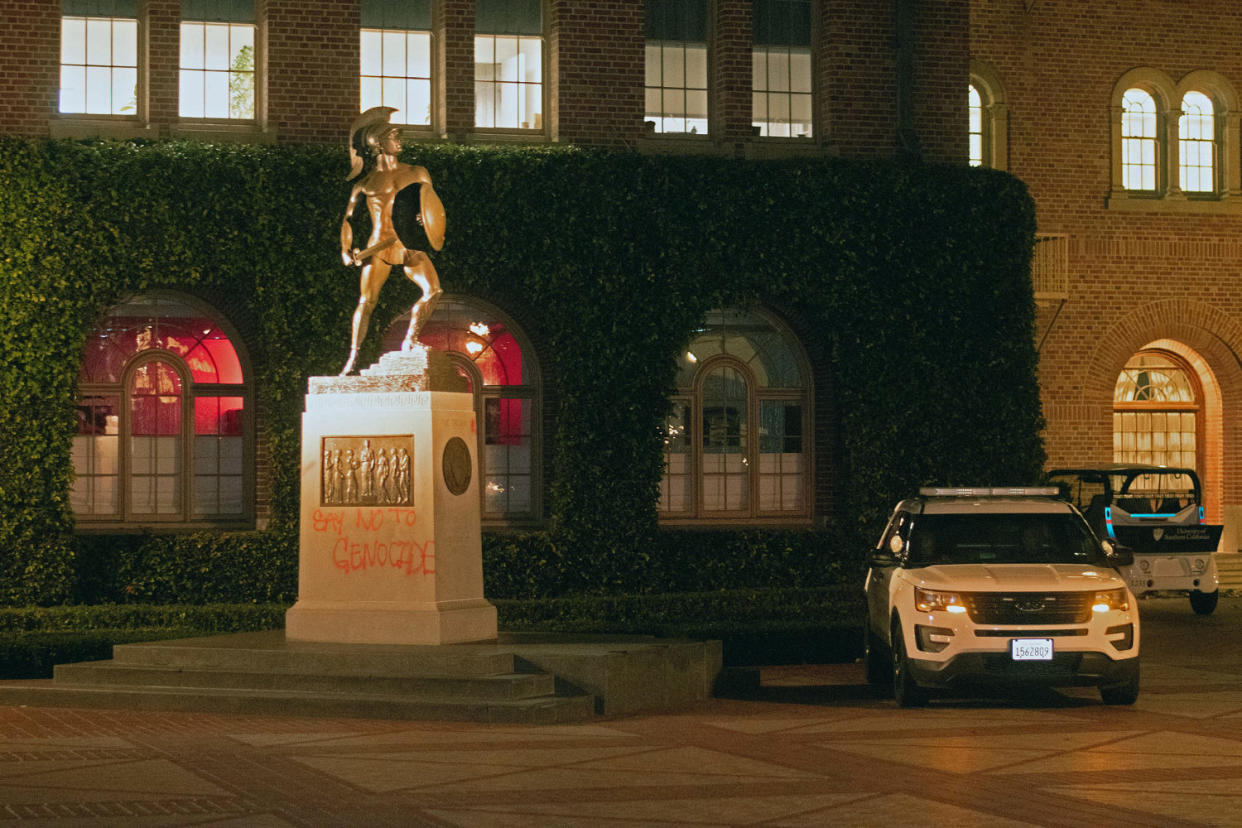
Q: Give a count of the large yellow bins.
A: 0